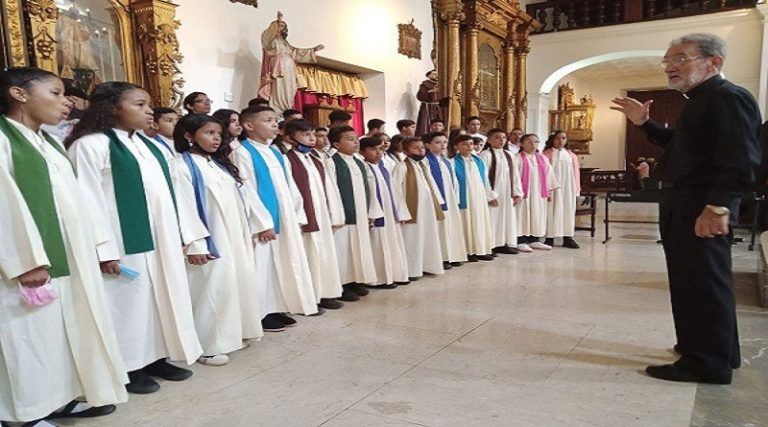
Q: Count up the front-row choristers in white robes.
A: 13